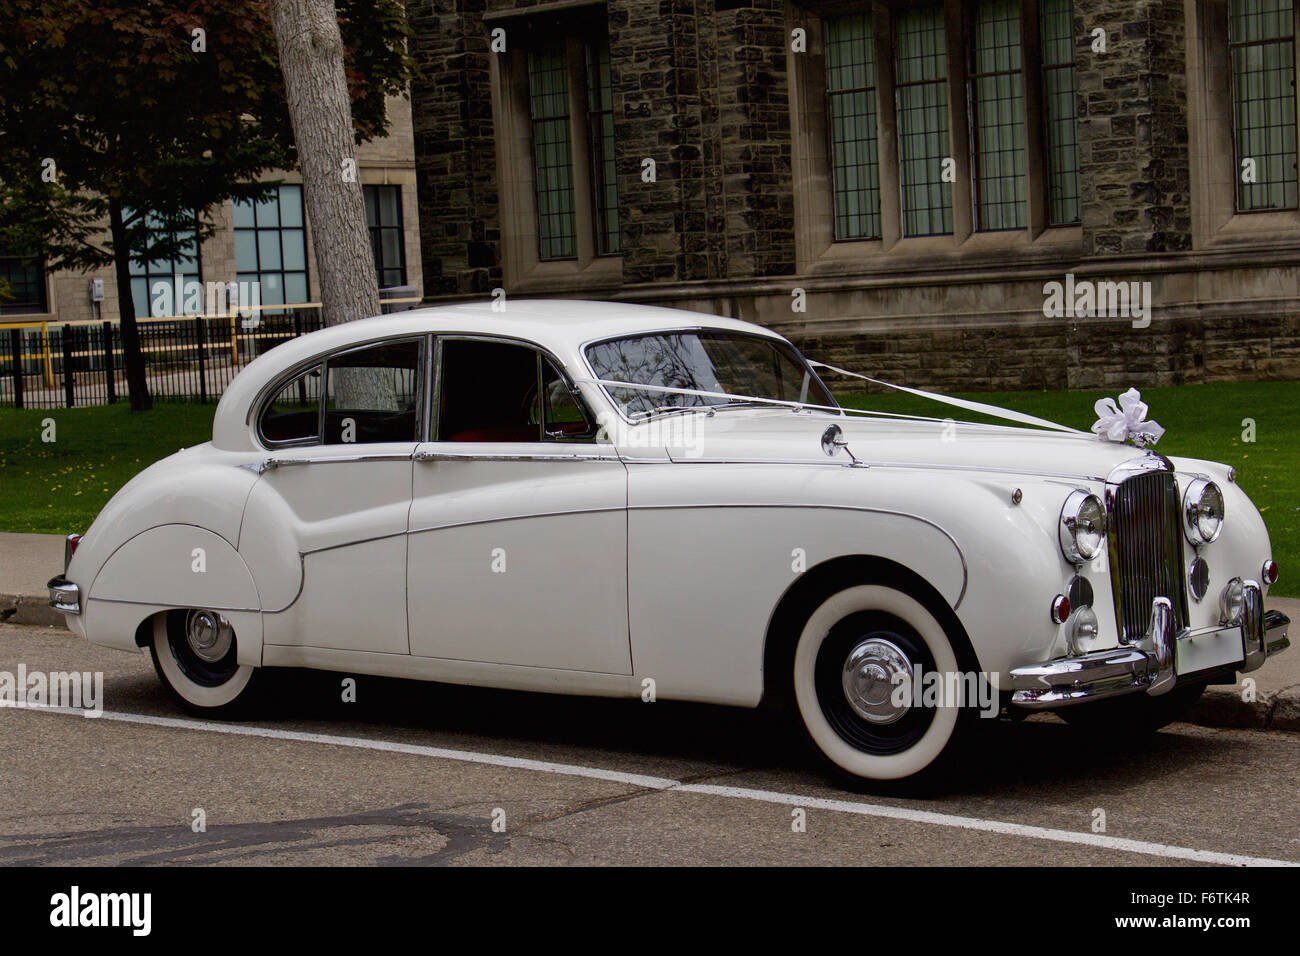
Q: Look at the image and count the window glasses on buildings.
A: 11